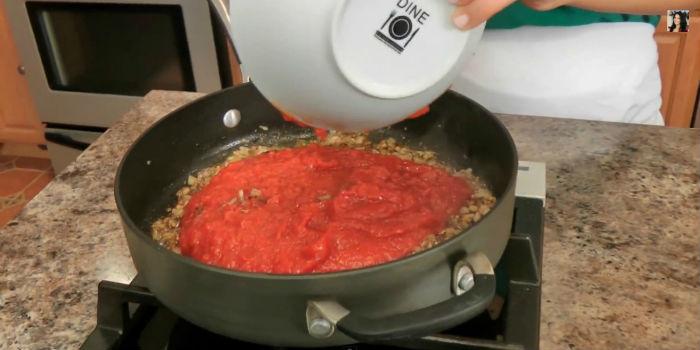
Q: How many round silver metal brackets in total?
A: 3